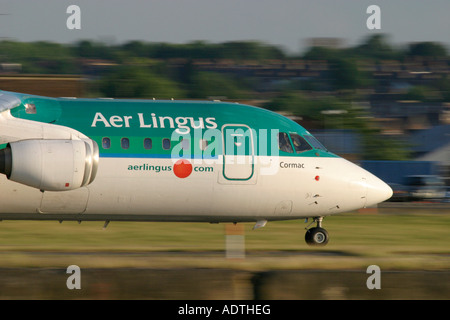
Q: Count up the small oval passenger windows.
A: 6